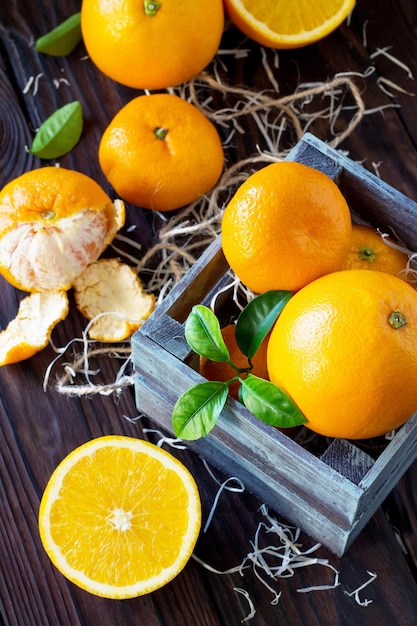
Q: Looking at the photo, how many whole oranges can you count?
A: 6